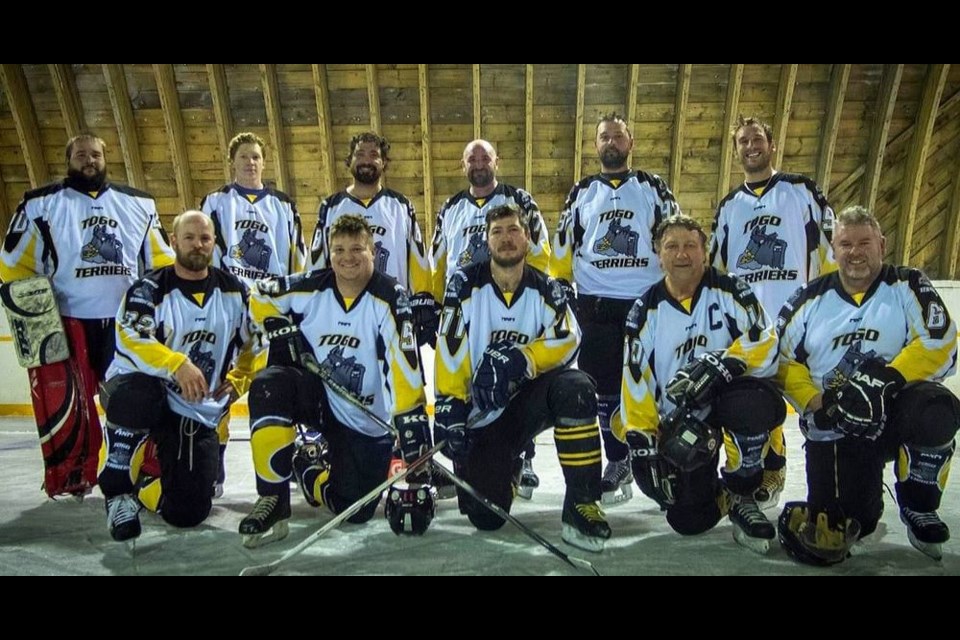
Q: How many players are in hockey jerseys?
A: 11